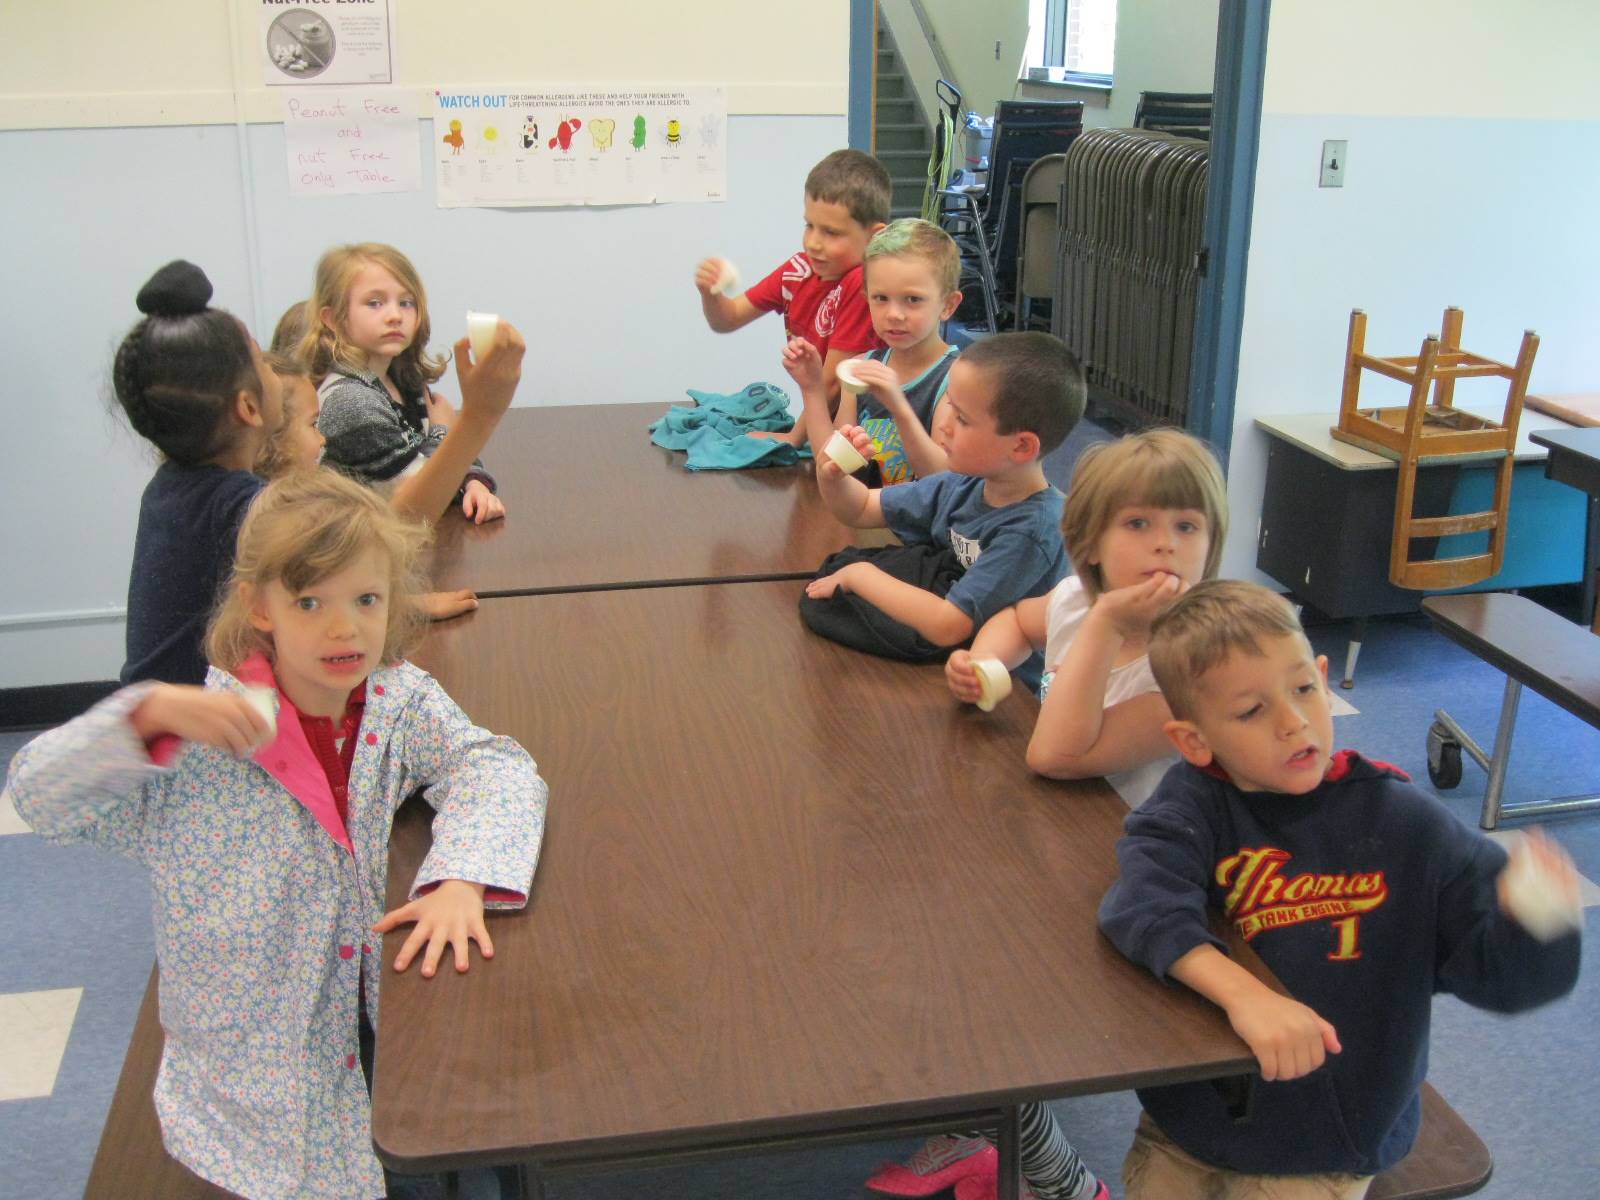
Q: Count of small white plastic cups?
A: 7